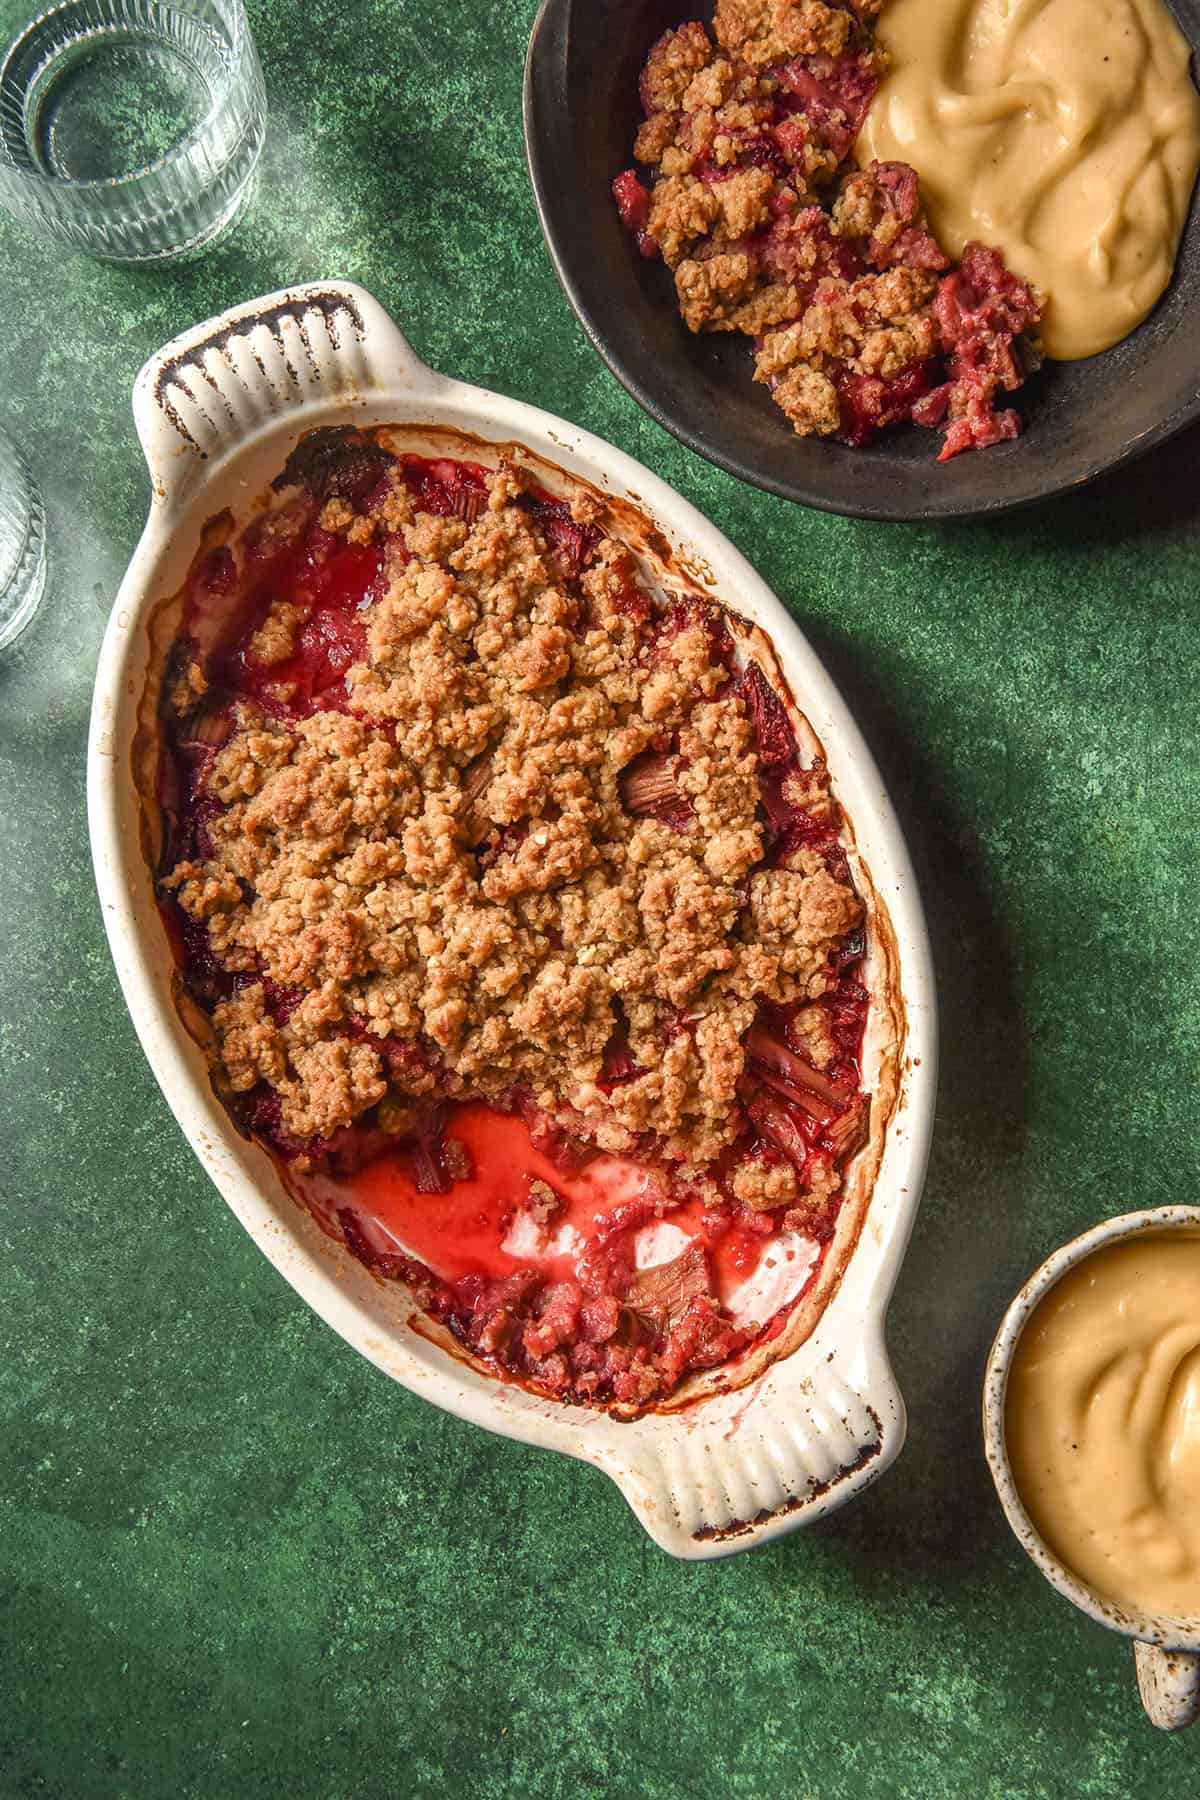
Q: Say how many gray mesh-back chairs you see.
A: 0